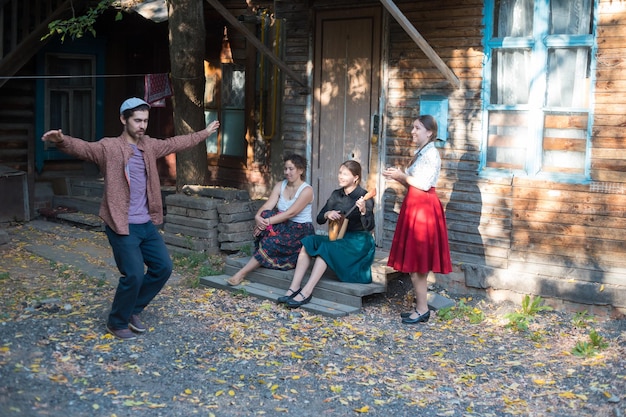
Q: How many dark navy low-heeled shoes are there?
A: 4